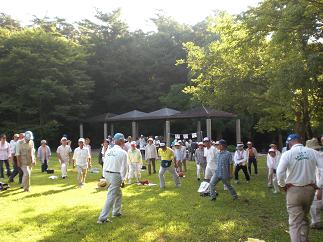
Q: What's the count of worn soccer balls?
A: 0